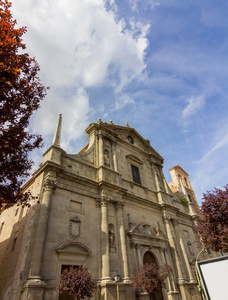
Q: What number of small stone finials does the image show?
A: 3